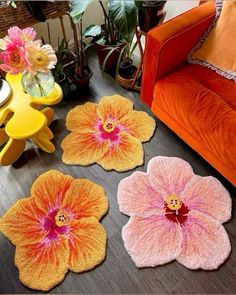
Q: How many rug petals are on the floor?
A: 15